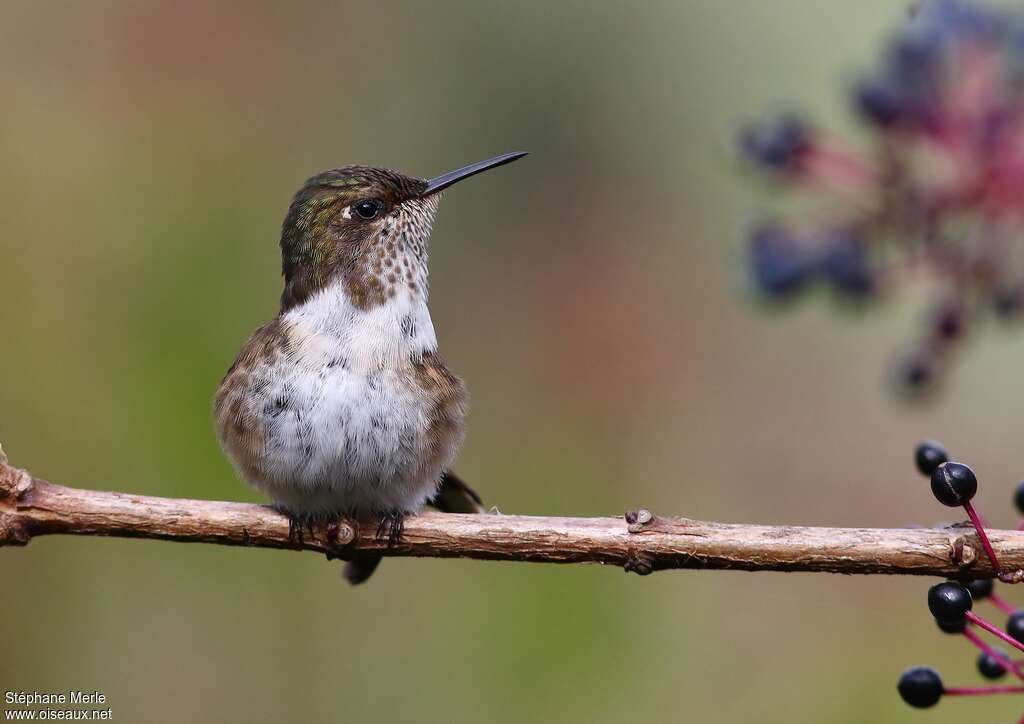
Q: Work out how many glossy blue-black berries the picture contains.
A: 9